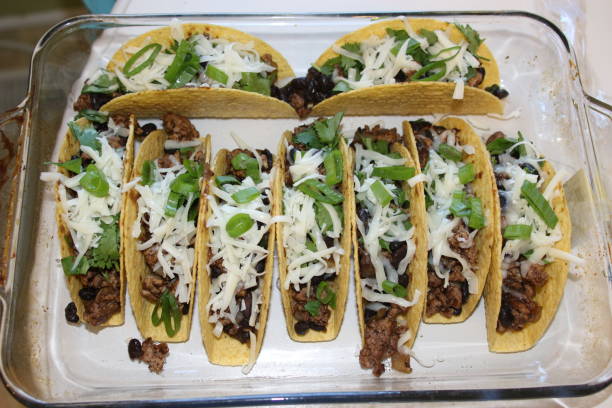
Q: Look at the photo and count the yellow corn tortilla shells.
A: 9